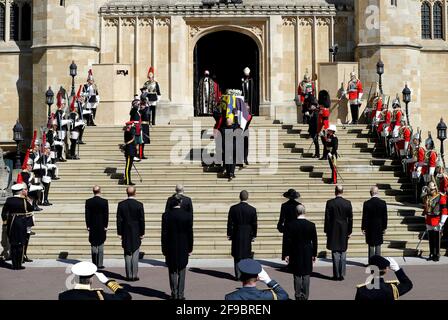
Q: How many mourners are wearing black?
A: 9